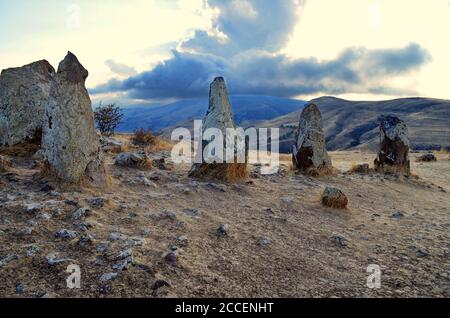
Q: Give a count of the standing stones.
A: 5